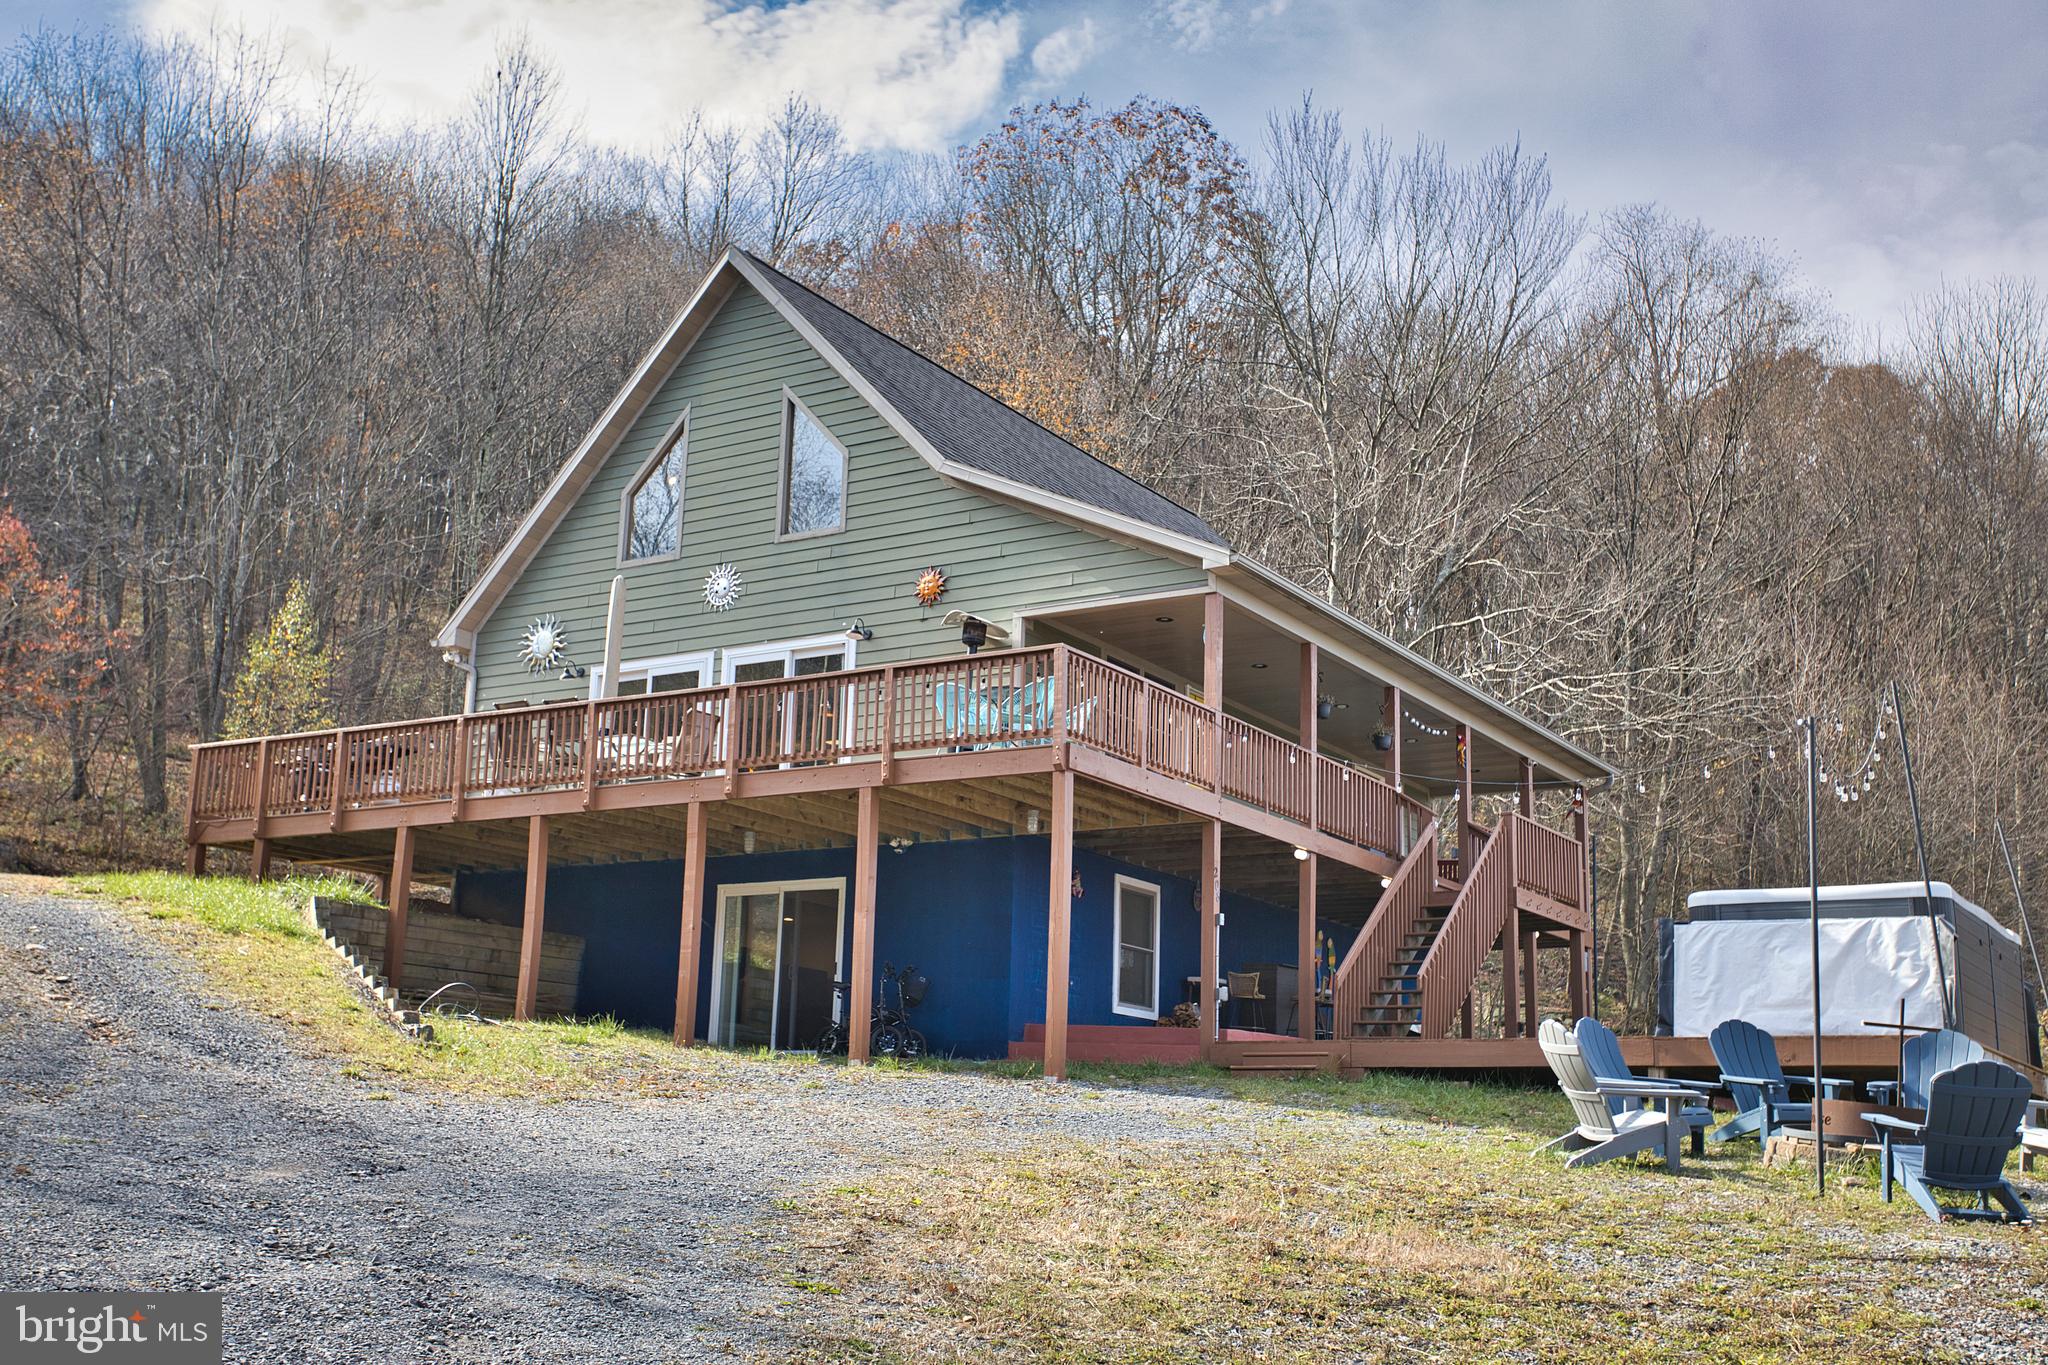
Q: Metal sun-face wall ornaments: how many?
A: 3